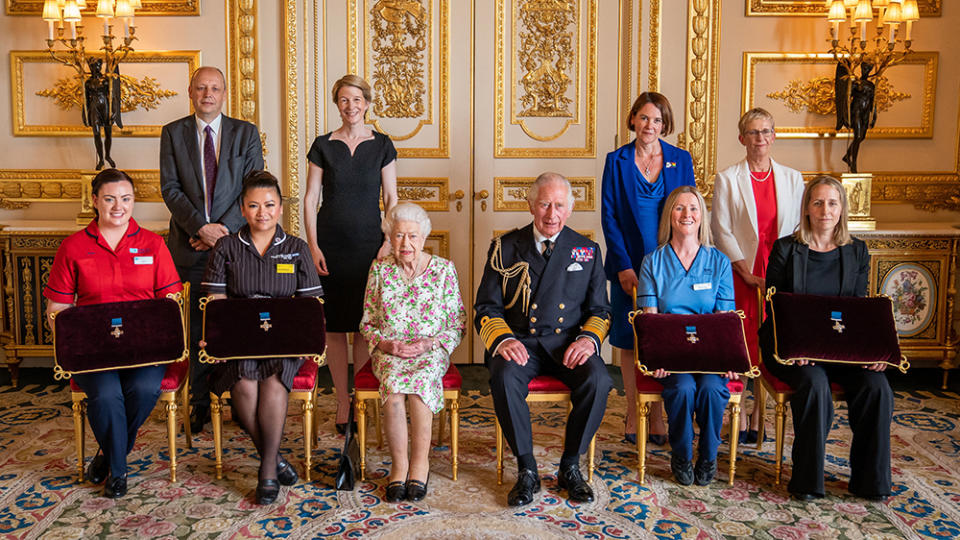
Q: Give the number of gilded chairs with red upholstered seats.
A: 6